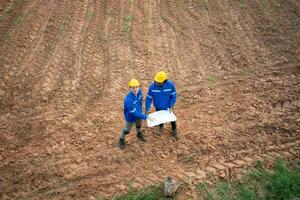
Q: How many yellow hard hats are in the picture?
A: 2